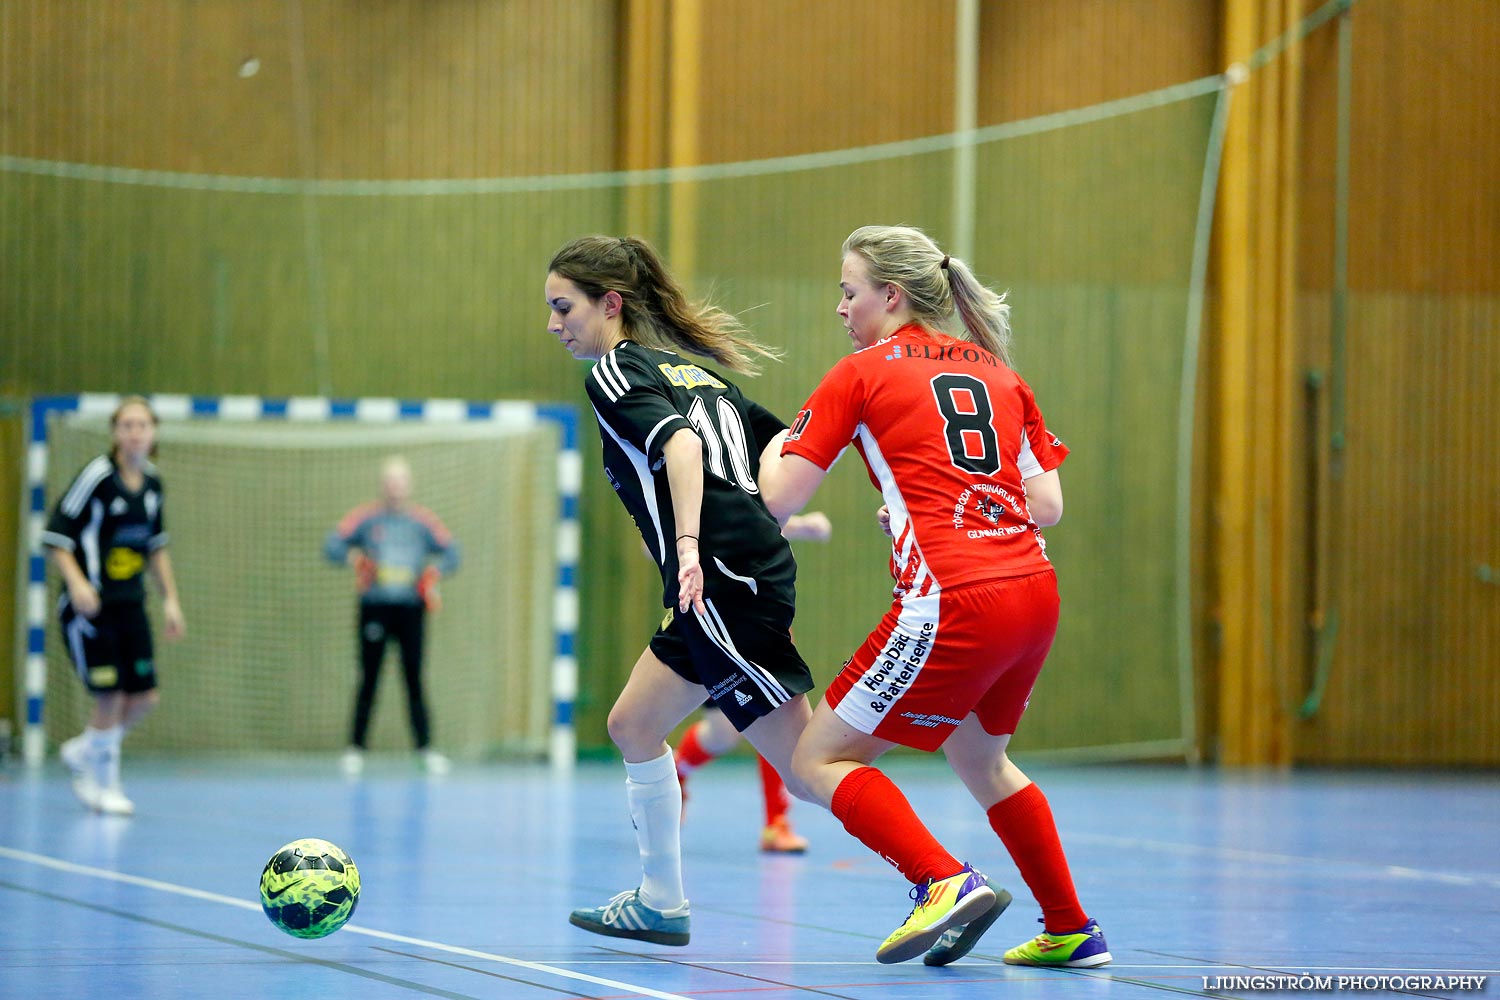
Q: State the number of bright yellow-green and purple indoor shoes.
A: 2